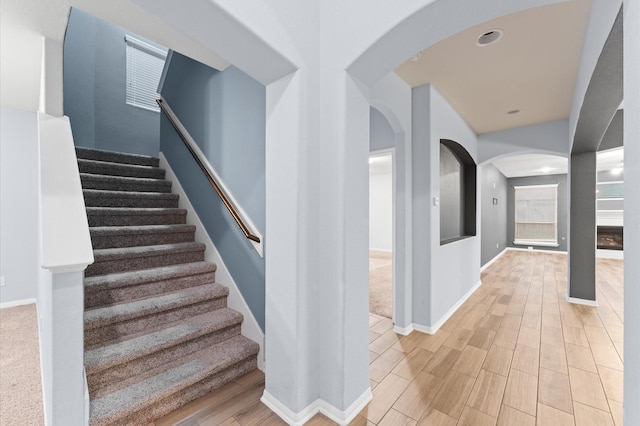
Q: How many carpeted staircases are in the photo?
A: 1